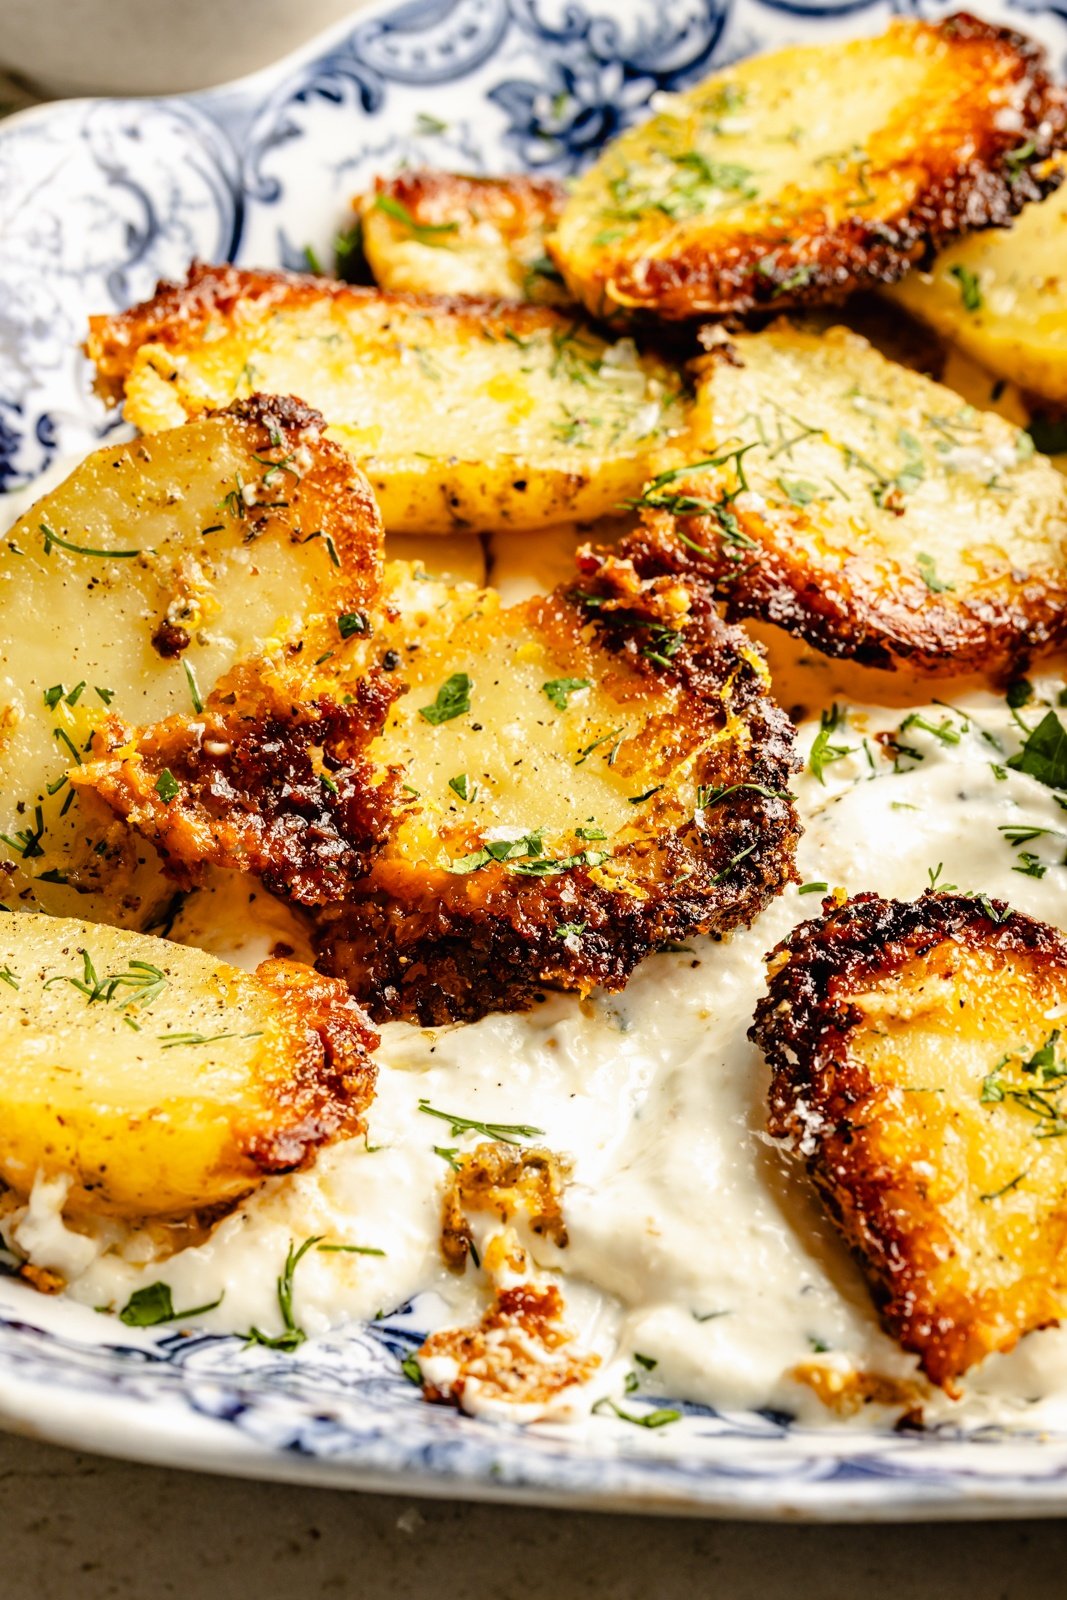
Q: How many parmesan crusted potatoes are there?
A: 9